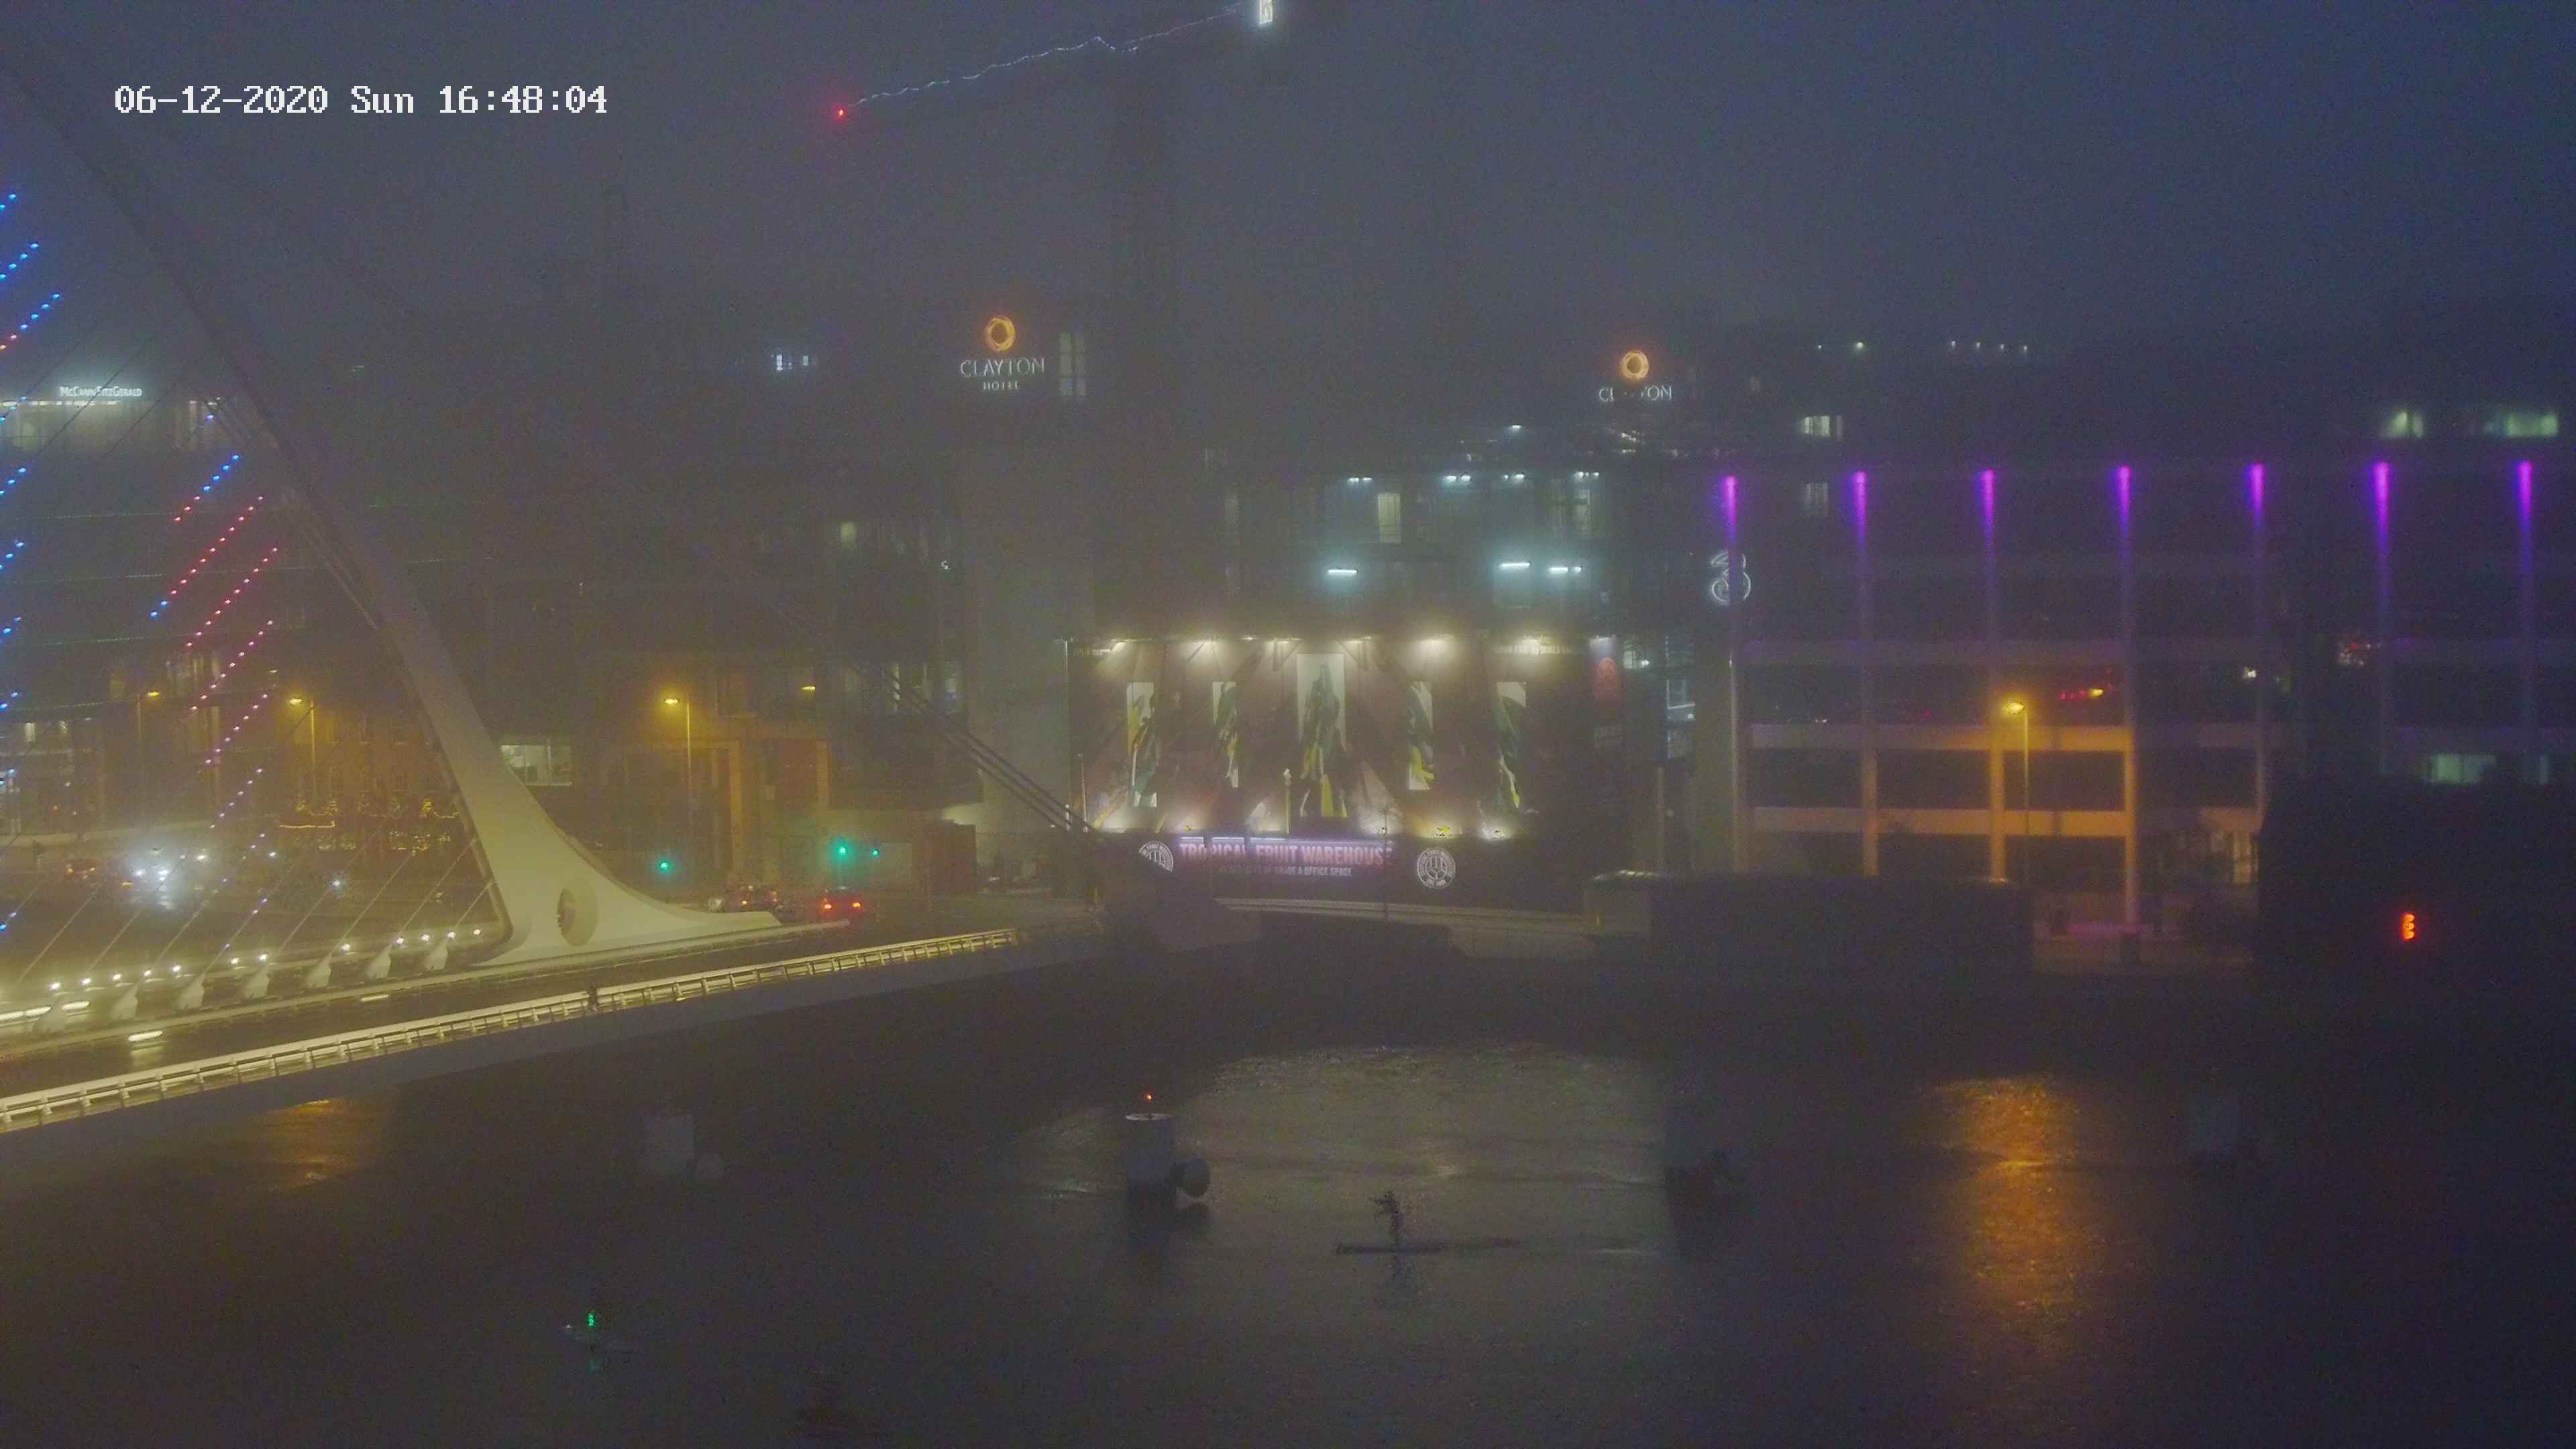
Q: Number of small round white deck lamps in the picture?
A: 12